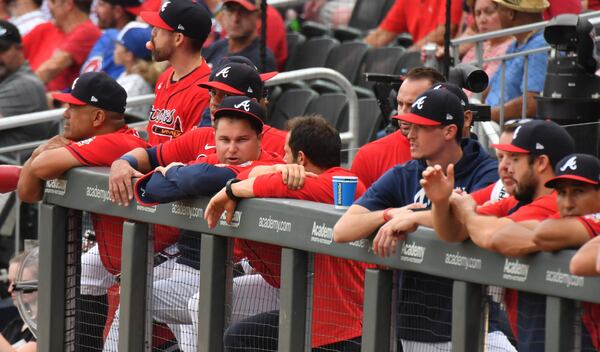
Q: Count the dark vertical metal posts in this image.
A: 7